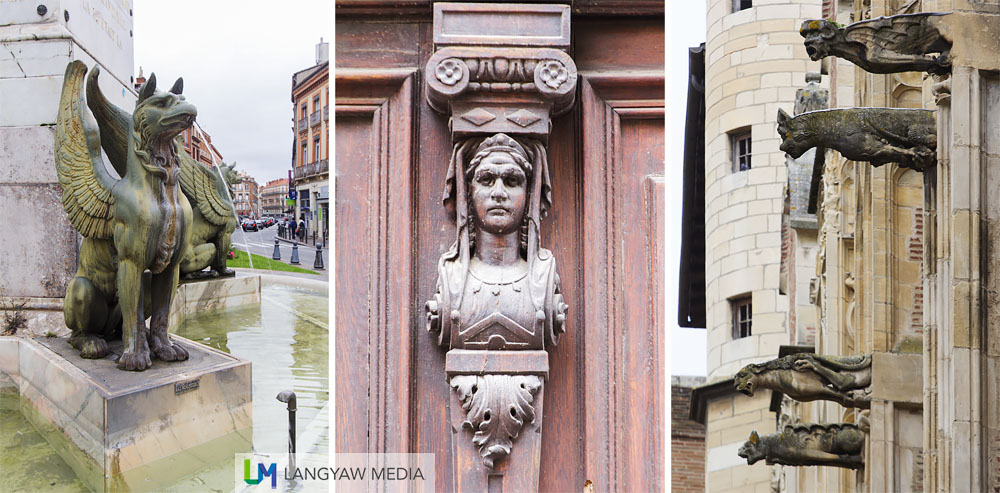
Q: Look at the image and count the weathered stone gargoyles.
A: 4